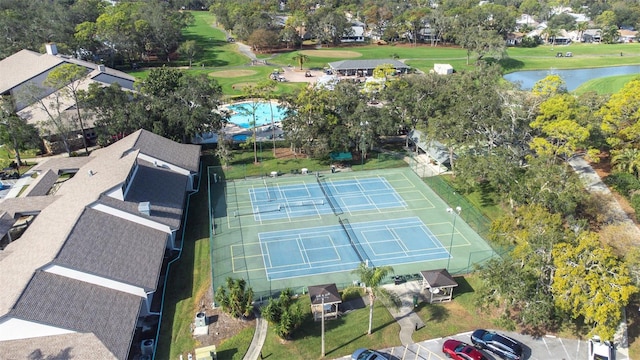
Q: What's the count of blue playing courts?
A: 2